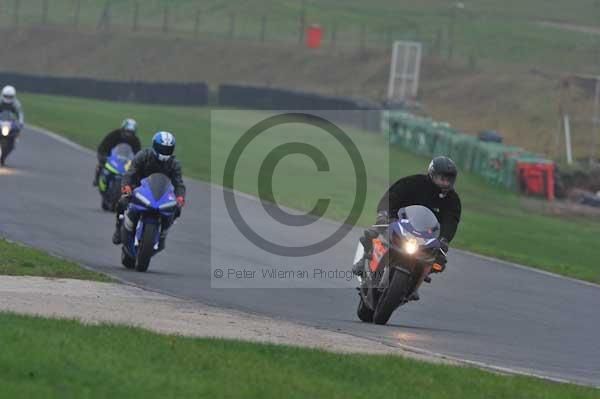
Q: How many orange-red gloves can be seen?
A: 2